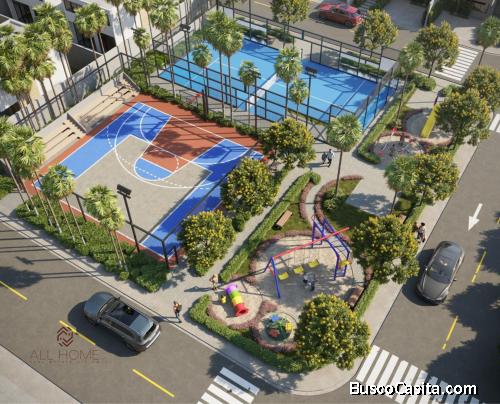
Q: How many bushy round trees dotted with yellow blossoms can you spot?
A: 11